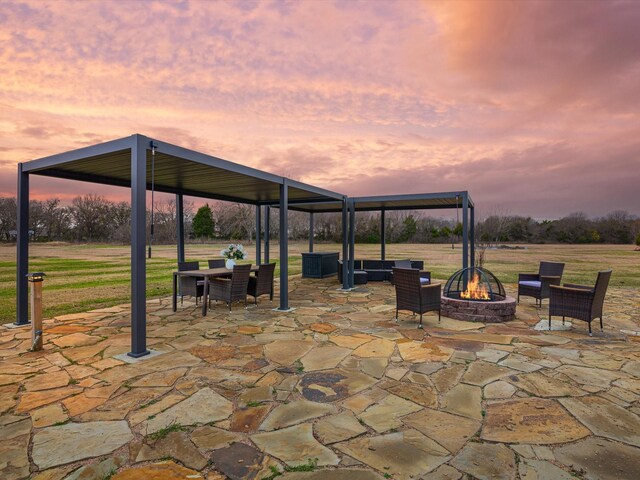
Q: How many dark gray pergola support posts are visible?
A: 12